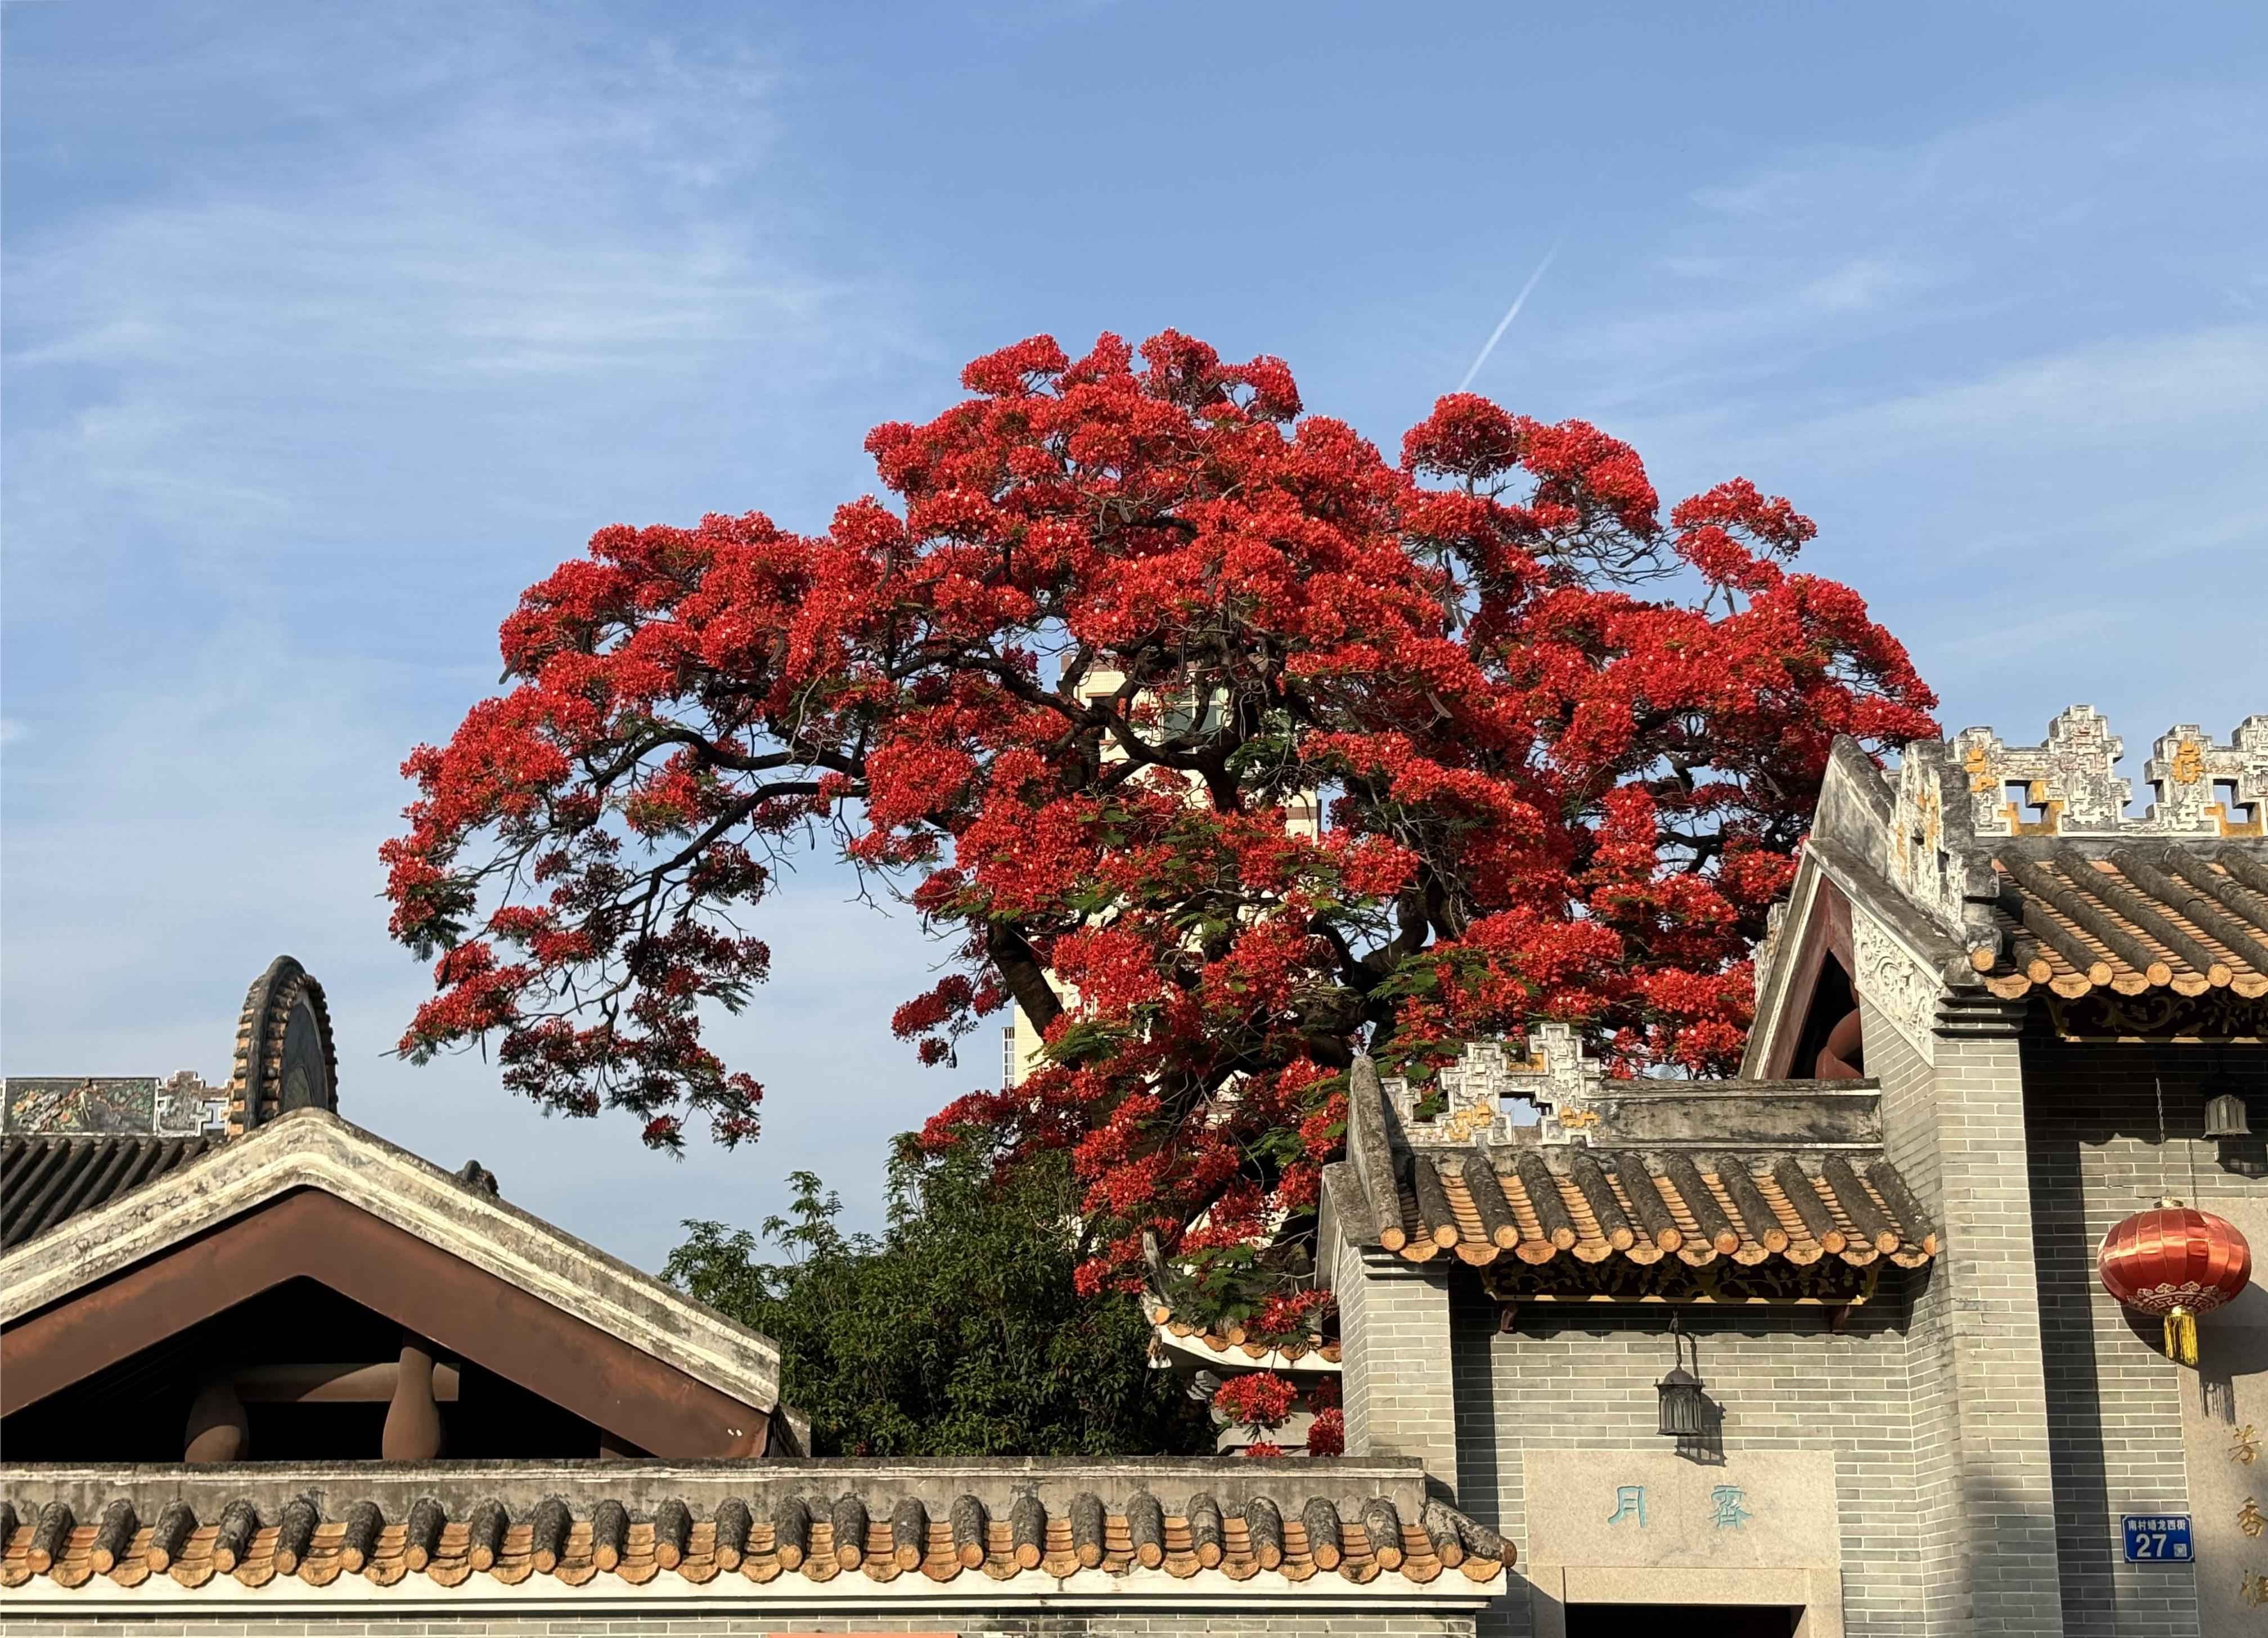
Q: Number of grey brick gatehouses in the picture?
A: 2